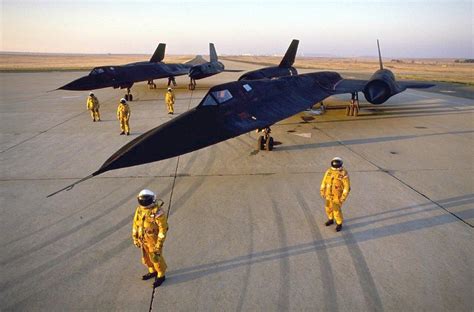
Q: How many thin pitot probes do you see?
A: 2